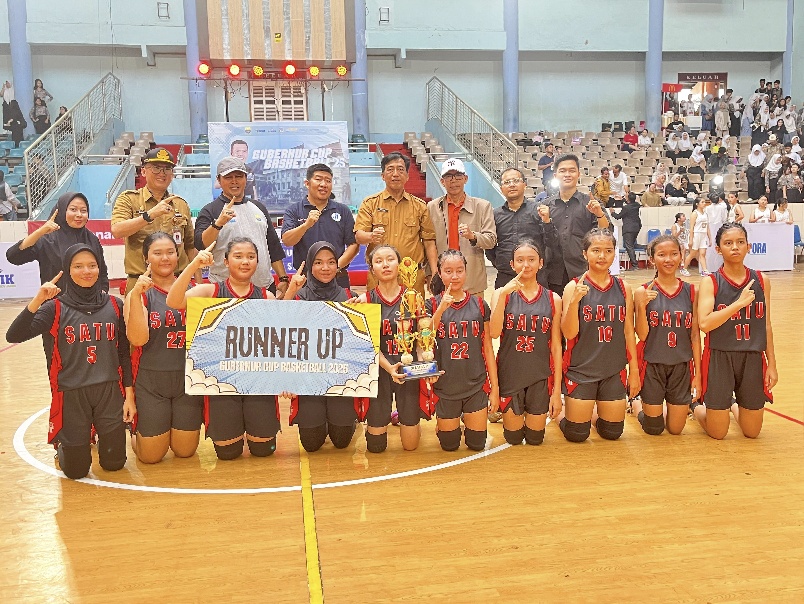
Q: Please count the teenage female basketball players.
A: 10